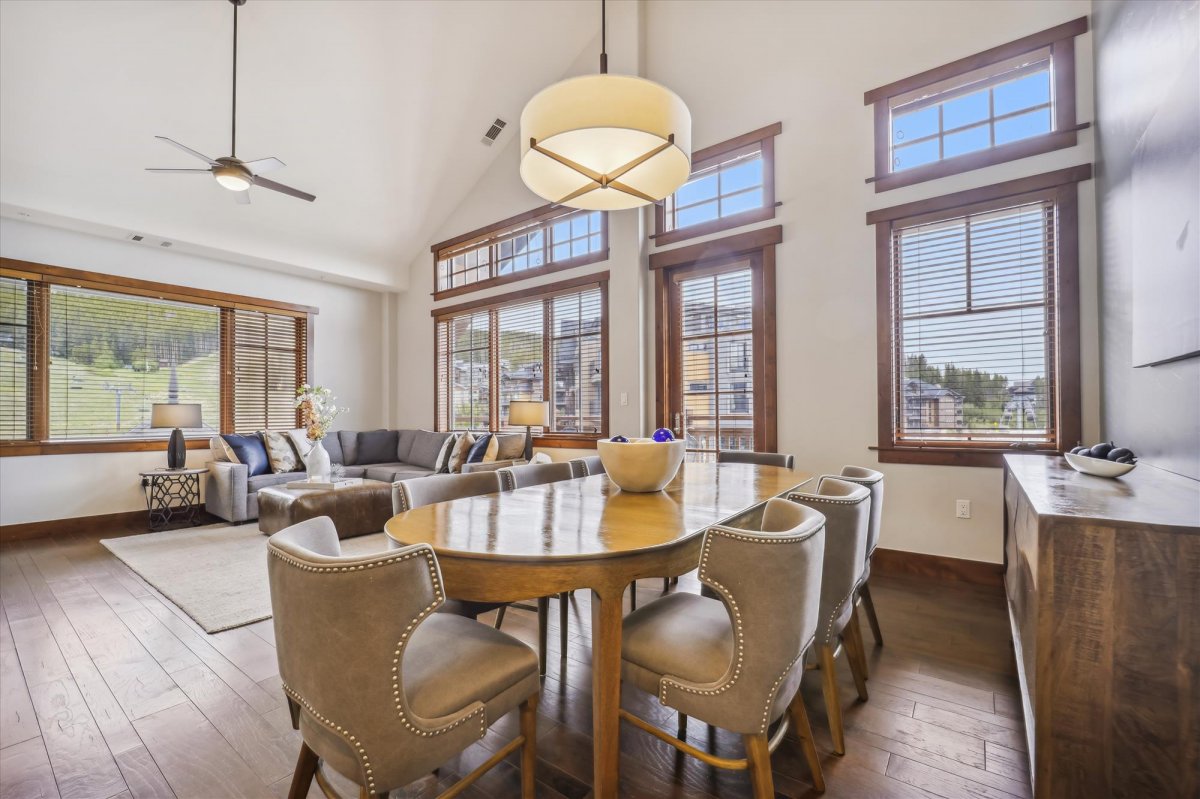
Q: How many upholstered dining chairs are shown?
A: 8